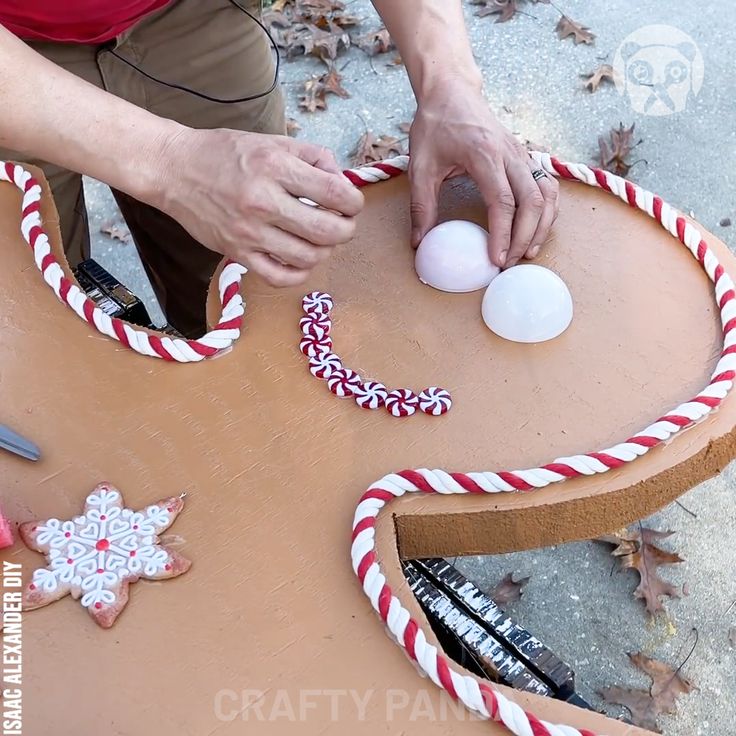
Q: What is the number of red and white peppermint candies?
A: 8